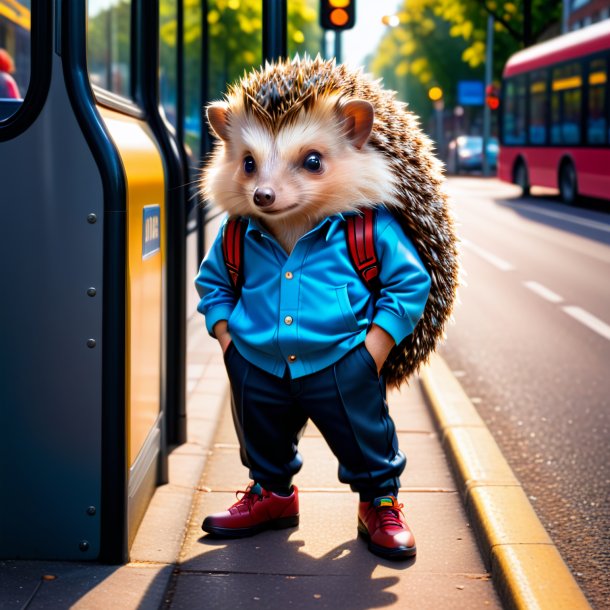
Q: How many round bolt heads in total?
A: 5